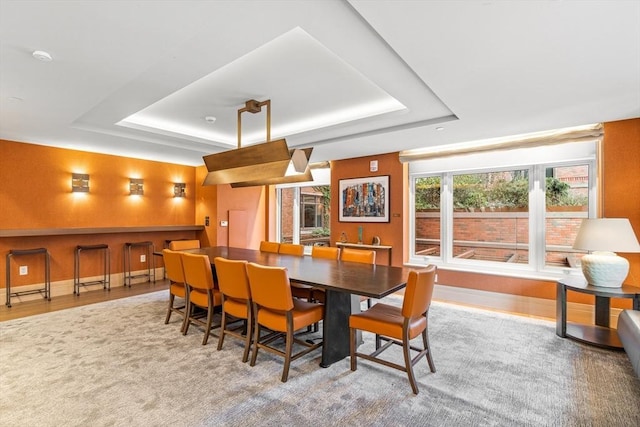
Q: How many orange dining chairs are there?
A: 10